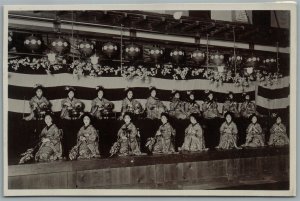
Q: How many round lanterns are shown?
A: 12